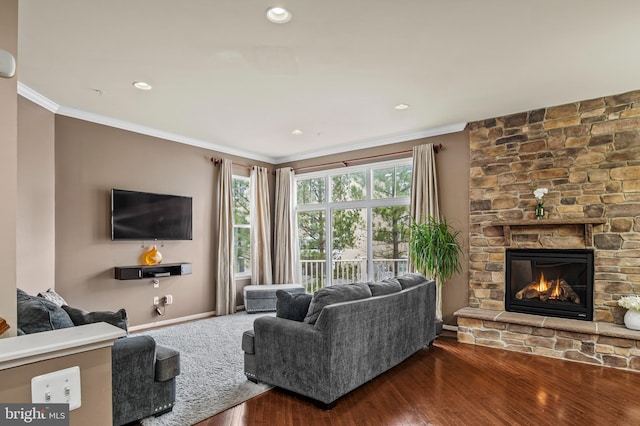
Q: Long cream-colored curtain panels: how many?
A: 4